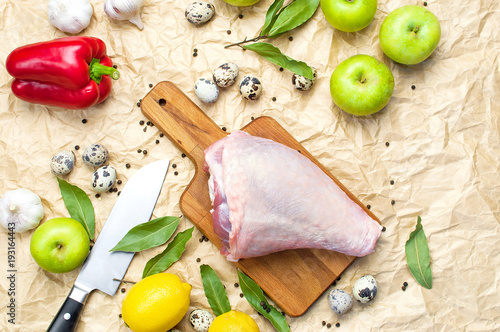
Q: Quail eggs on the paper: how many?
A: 11